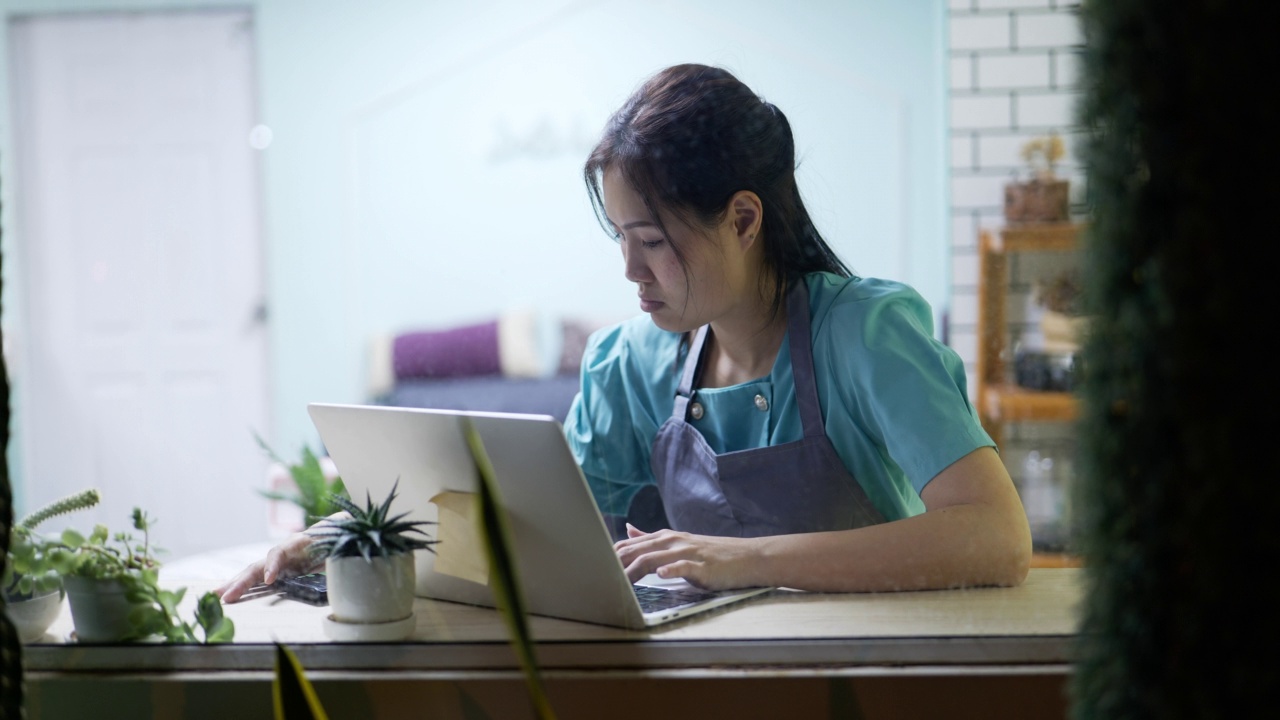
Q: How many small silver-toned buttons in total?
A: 2